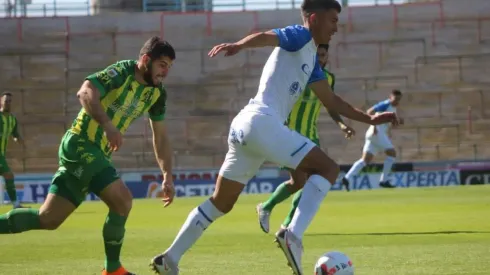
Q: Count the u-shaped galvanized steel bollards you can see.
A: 0